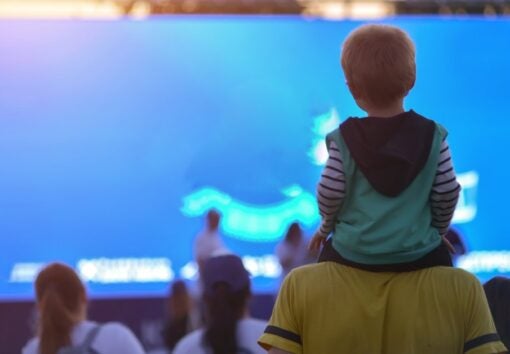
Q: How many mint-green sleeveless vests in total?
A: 1